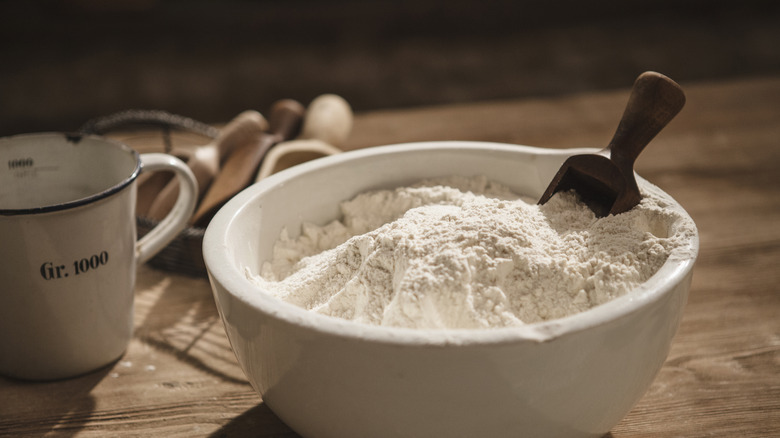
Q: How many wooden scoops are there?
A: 4